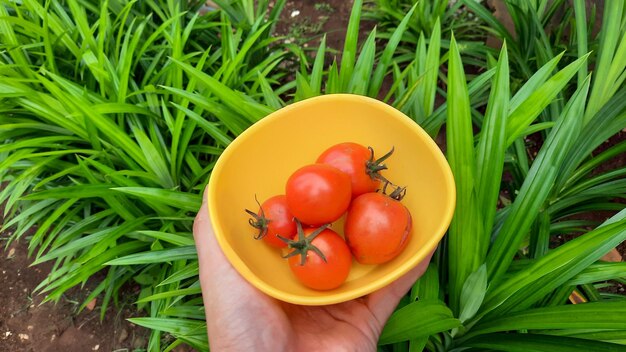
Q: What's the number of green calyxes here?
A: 4